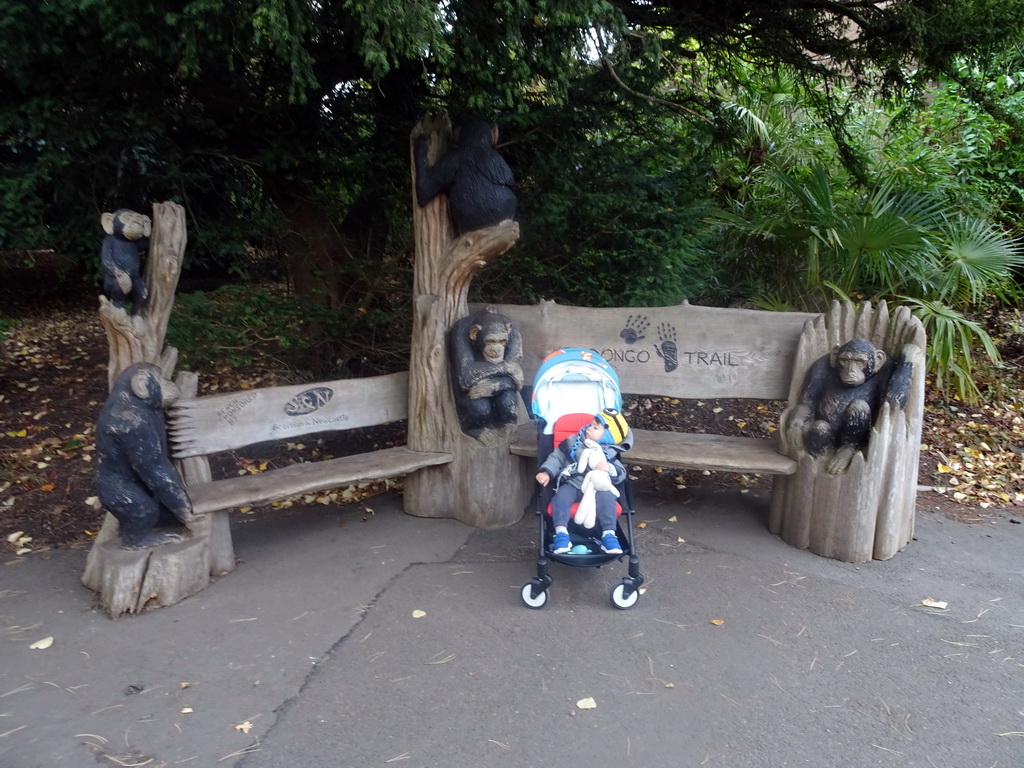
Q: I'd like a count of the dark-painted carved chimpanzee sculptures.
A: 5